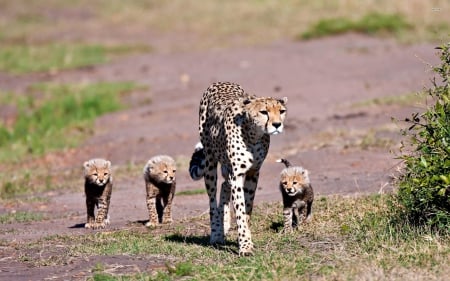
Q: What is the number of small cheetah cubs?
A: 3